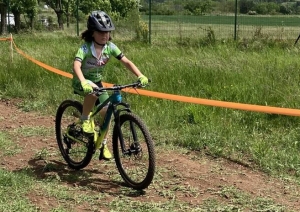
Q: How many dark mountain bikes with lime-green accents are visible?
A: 1